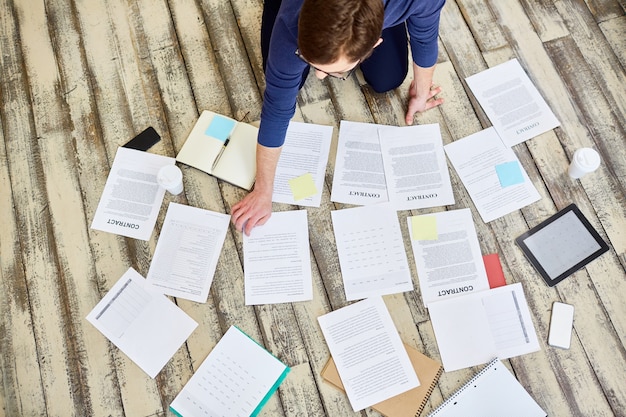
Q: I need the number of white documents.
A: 14